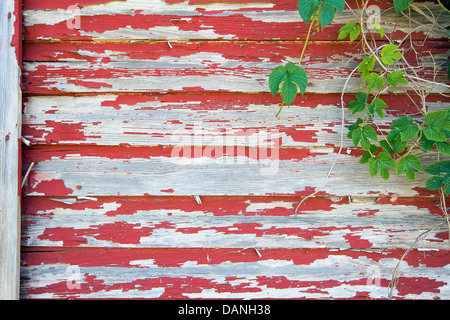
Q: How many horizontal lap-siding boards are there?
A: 6